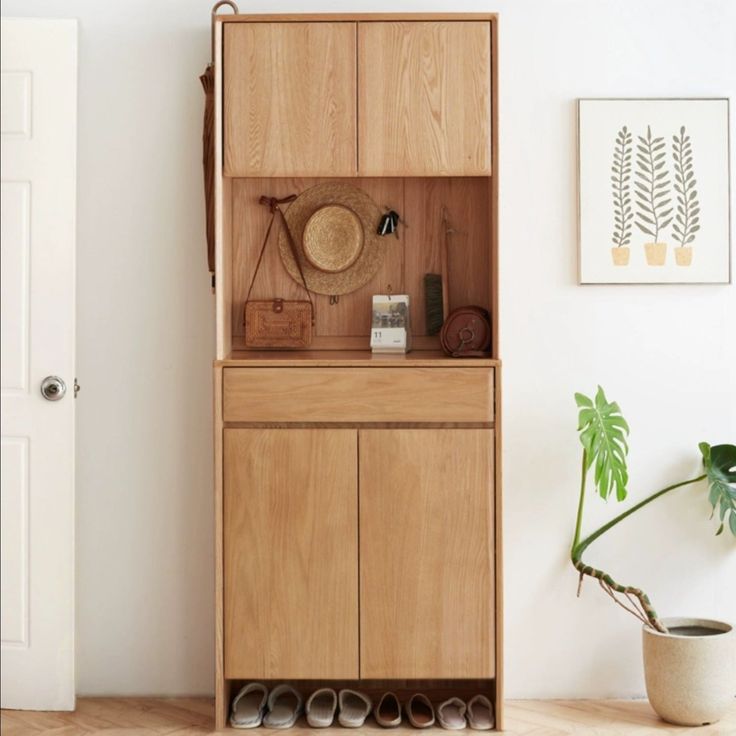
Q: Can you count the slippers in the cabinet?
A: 8